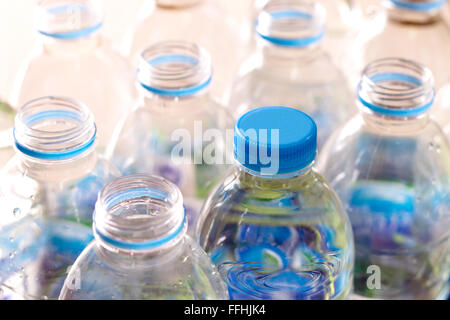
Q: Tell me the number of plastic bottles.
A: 9